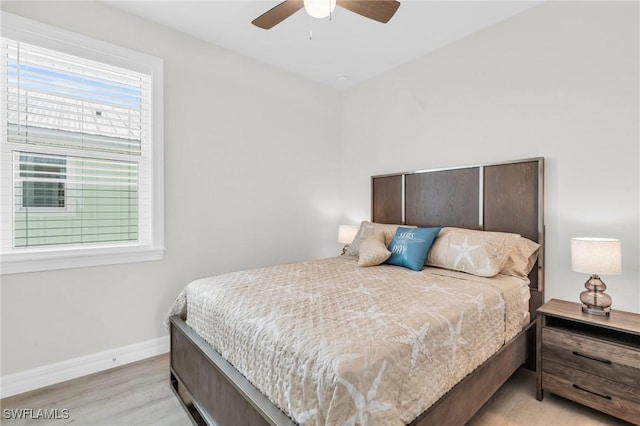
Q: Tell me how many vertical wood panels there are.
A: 3